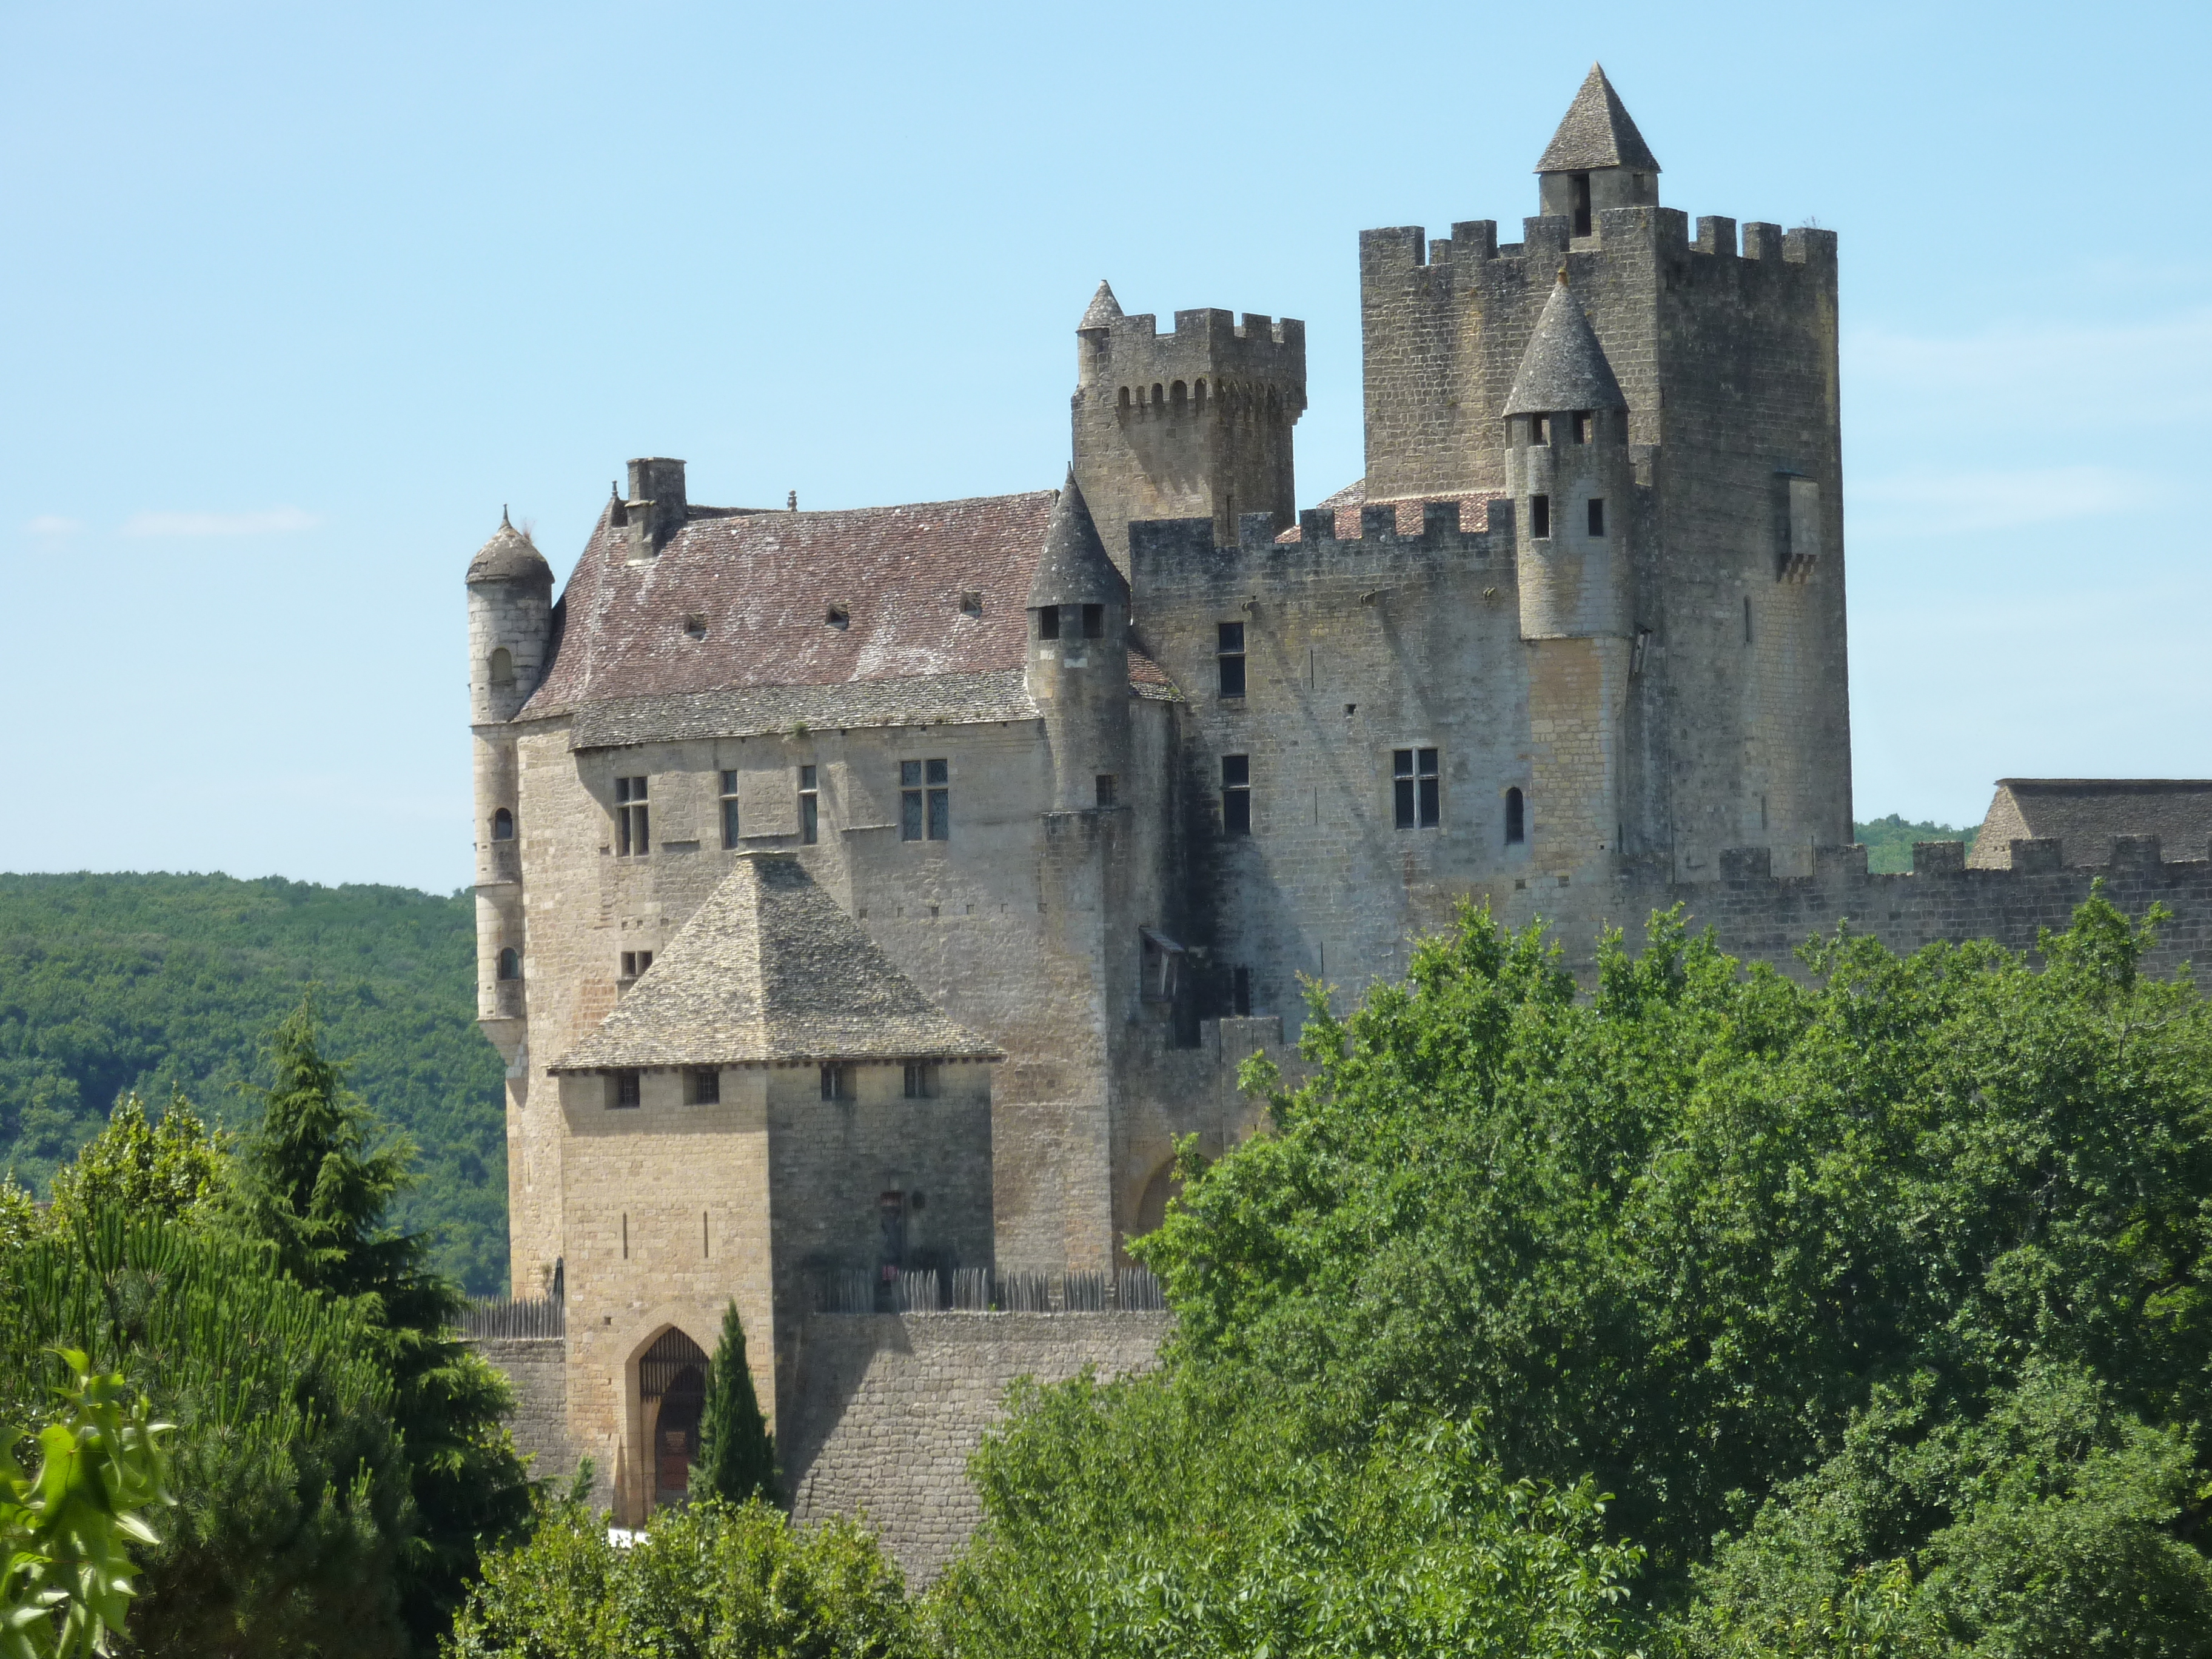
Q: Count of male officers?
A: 0